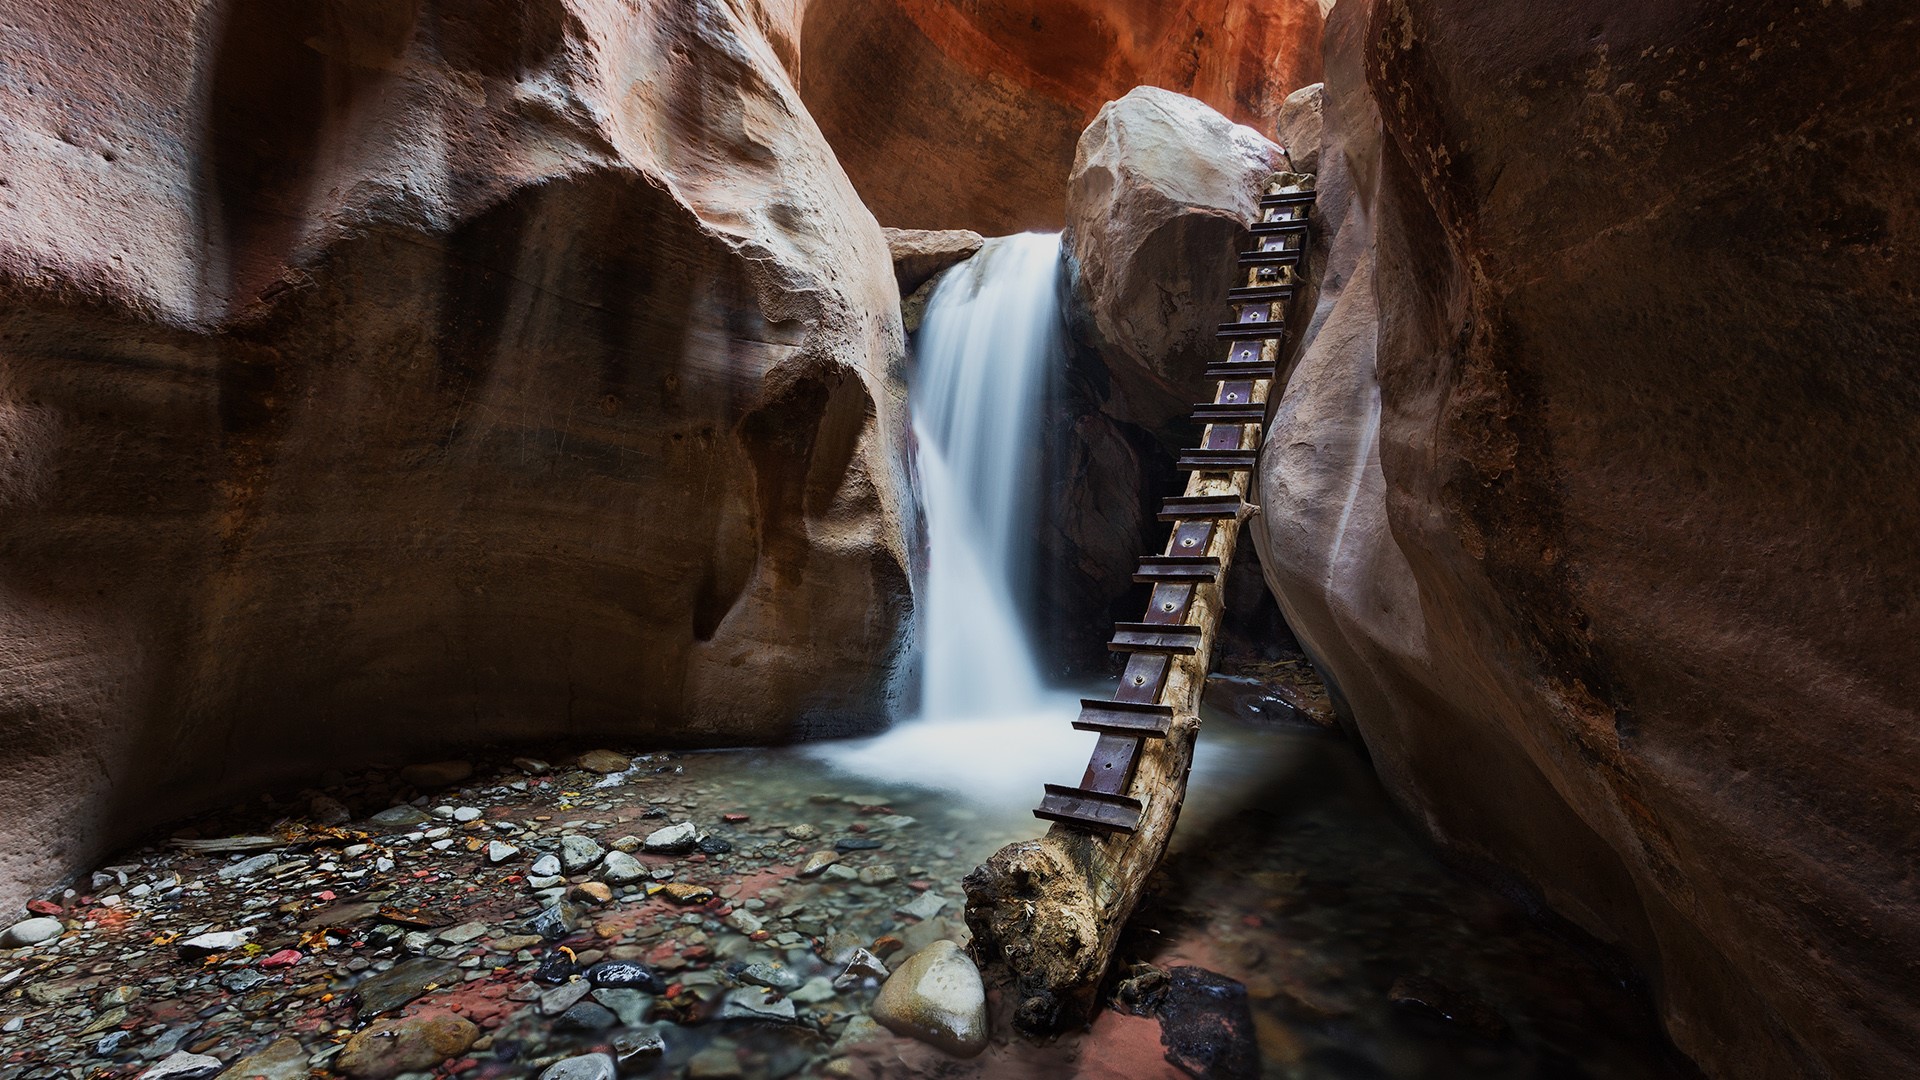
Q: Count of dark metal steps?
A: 13